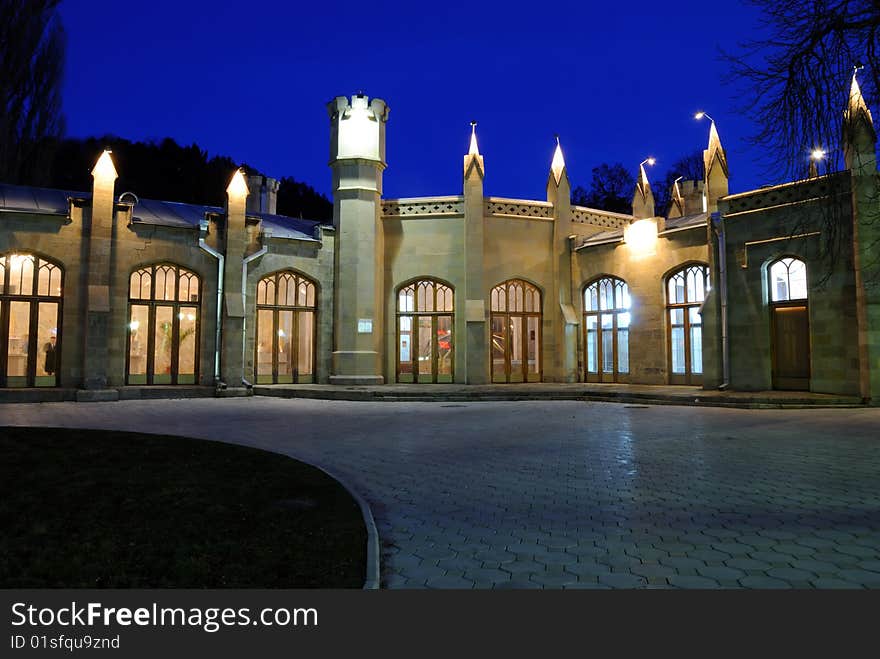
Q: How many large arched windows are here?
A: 7